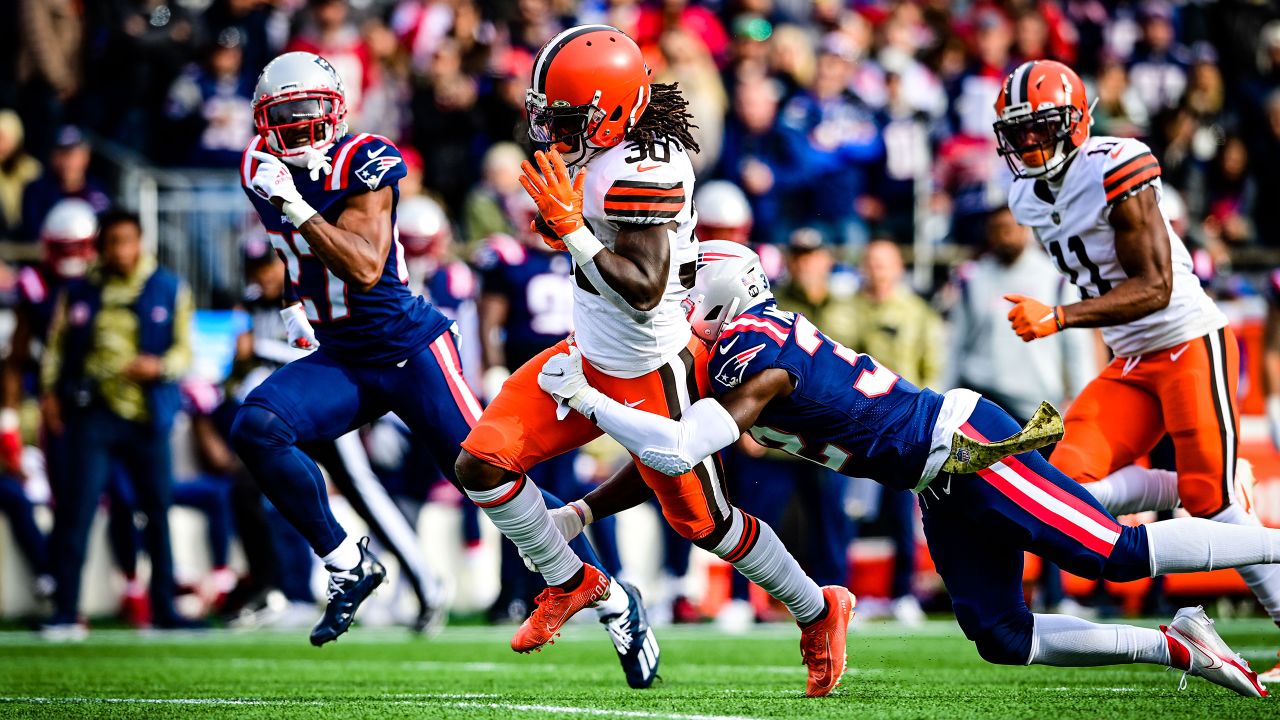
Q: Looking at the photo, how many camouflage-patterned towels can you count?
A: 1